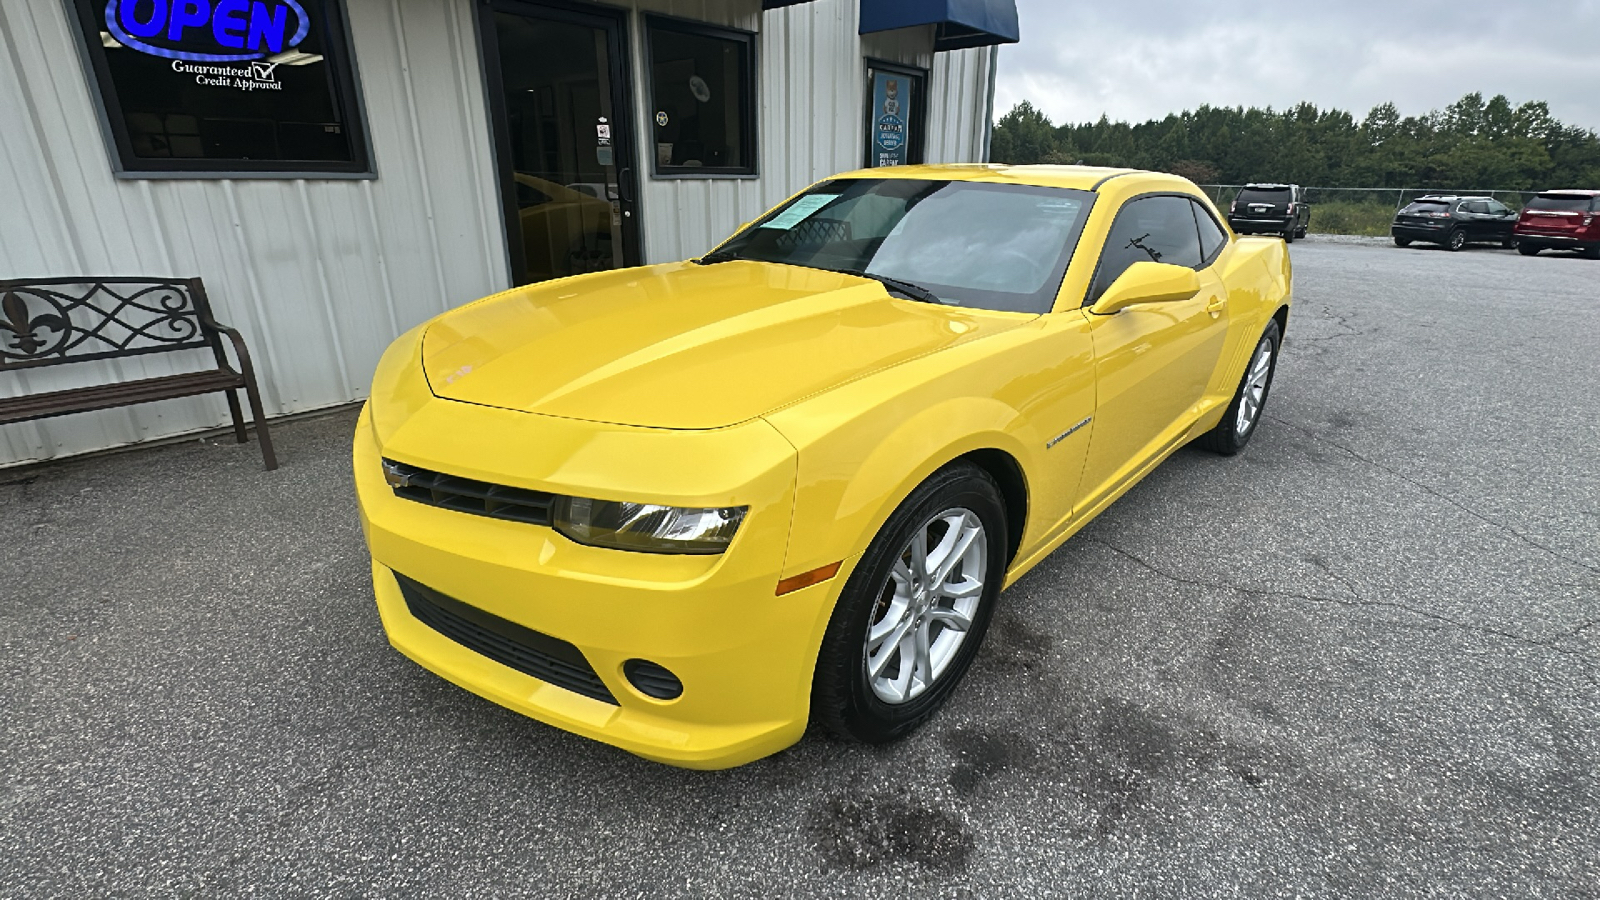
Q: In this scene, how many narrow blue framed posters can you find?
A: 1